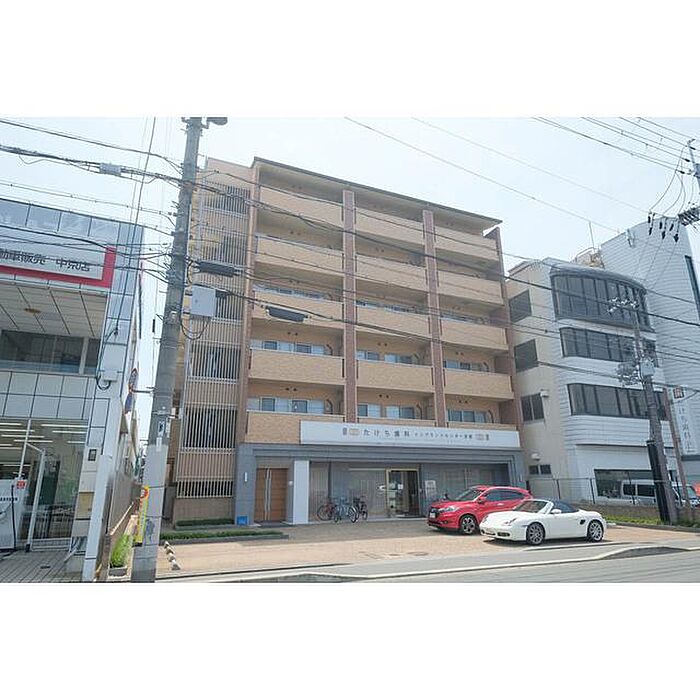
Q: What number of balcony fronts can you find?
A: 15